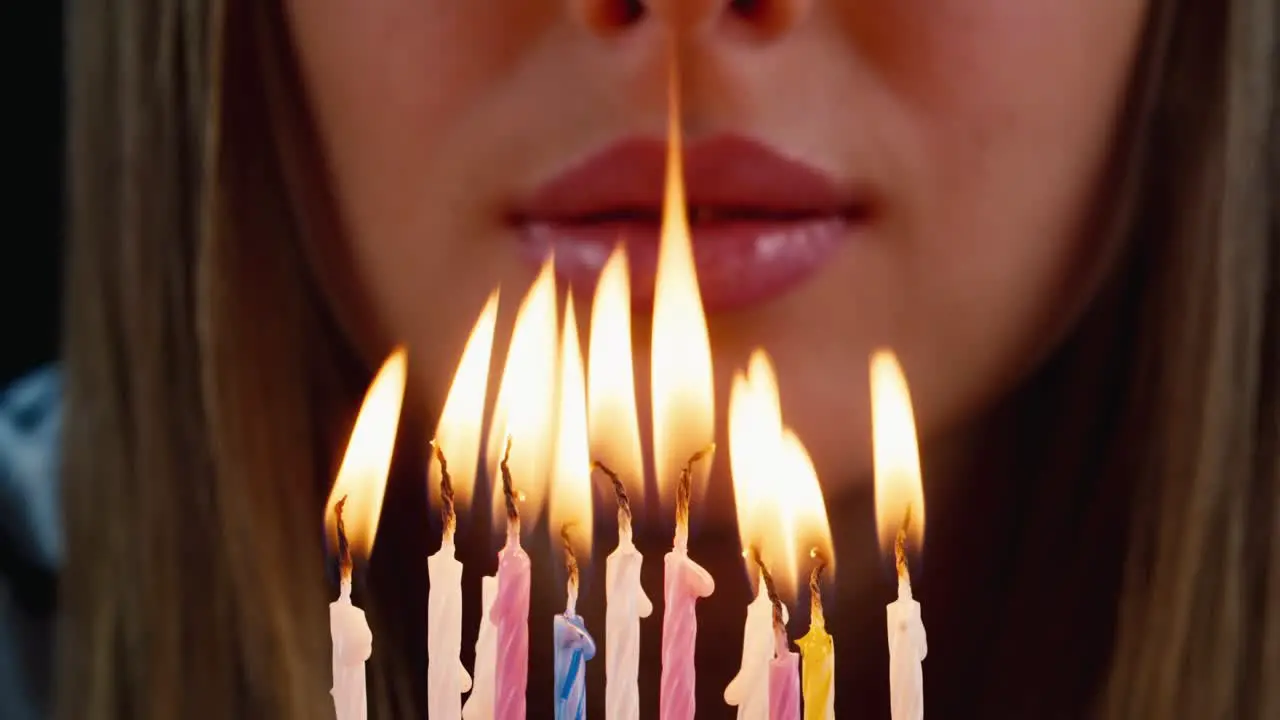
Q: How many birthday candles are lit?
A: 11